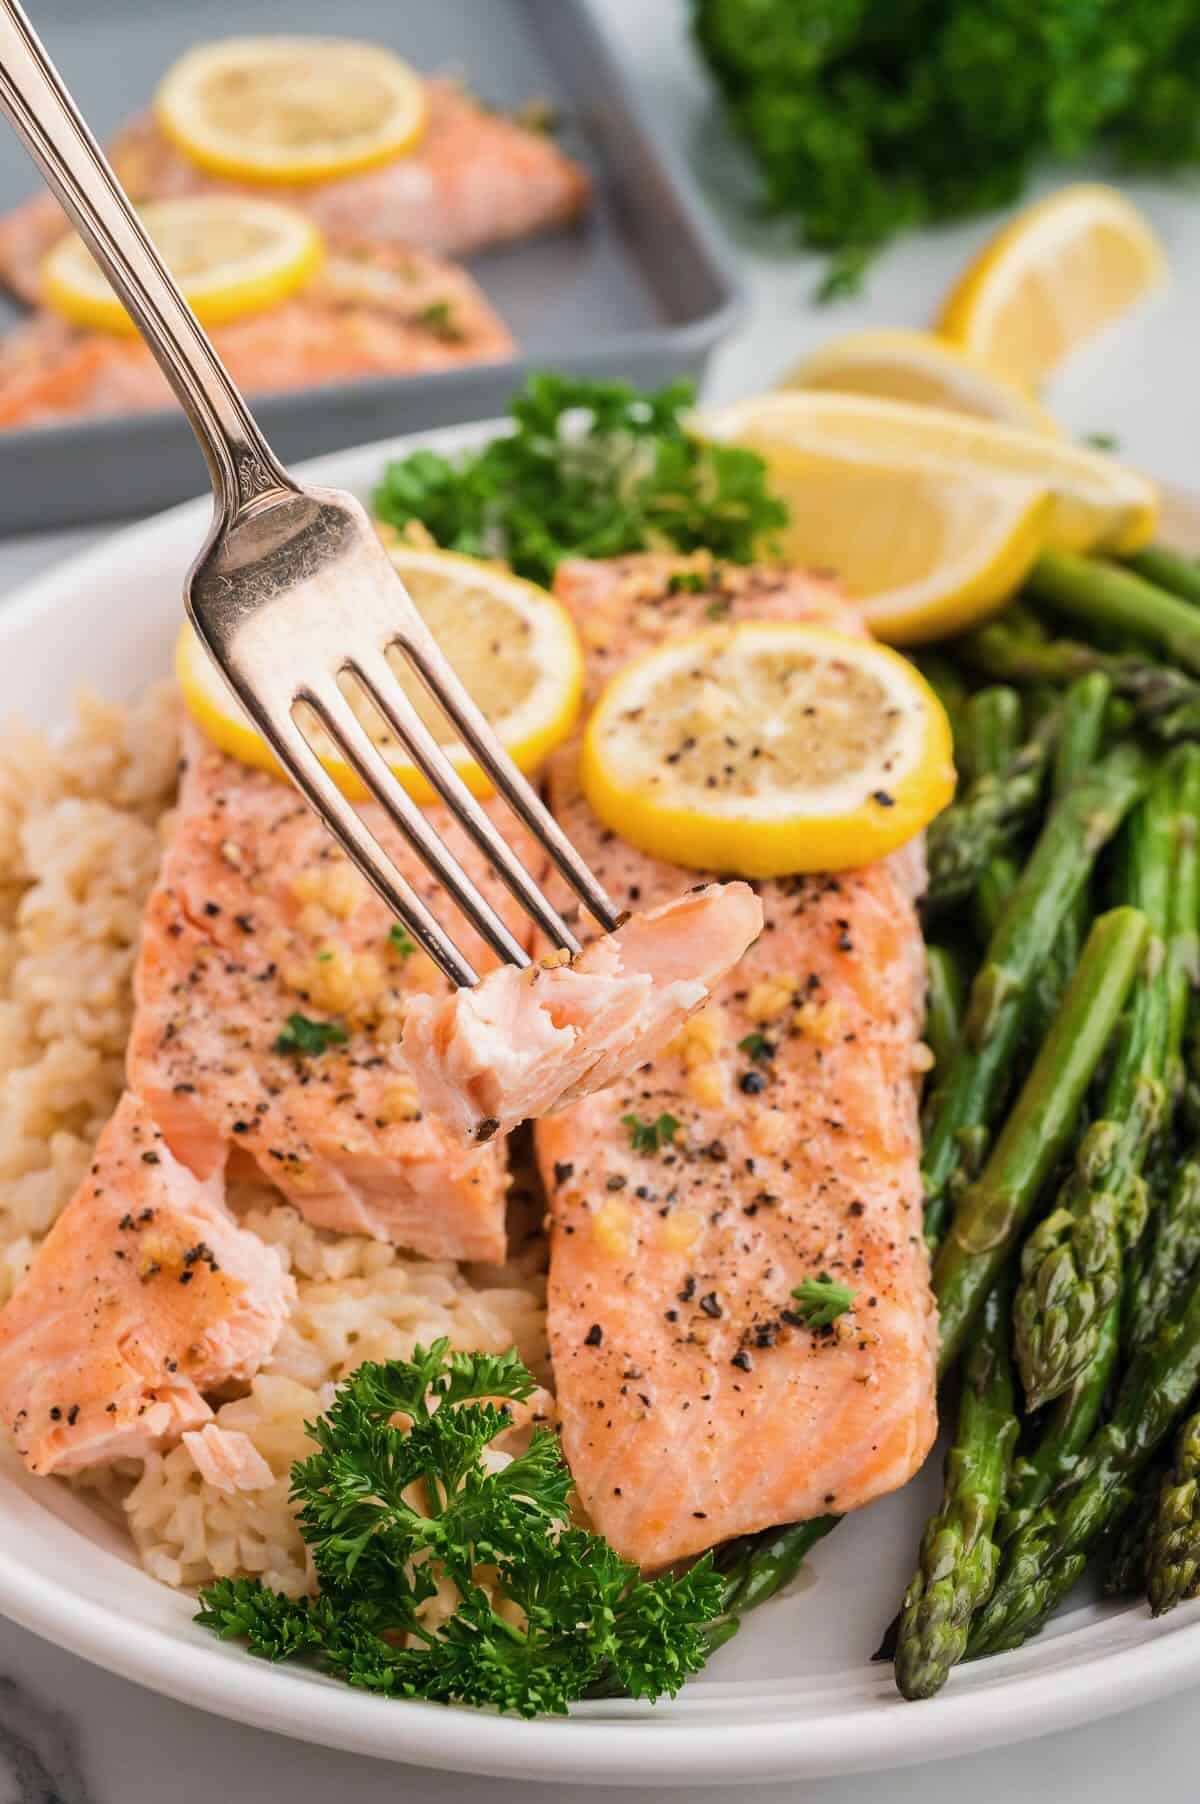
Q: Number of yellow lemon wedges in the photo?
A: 4